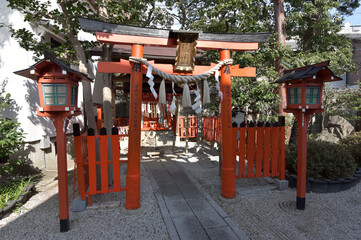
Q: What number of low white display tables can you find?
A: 0